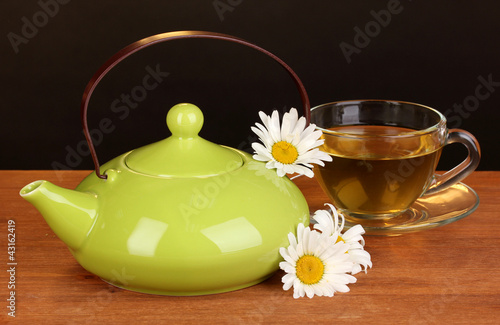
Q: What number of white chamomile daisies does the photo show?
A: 3